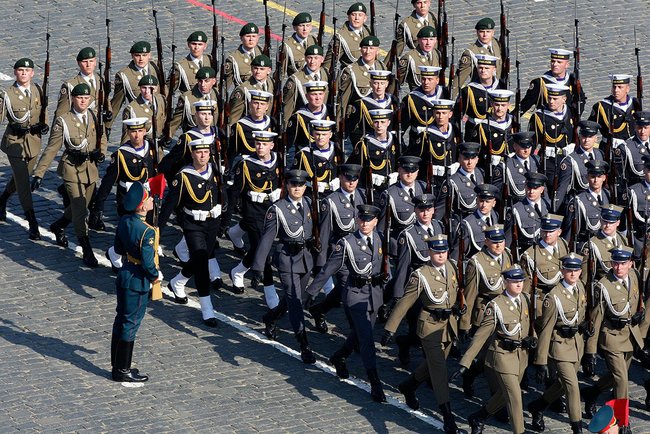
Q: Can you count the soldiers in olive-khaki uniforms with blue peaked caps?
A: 7